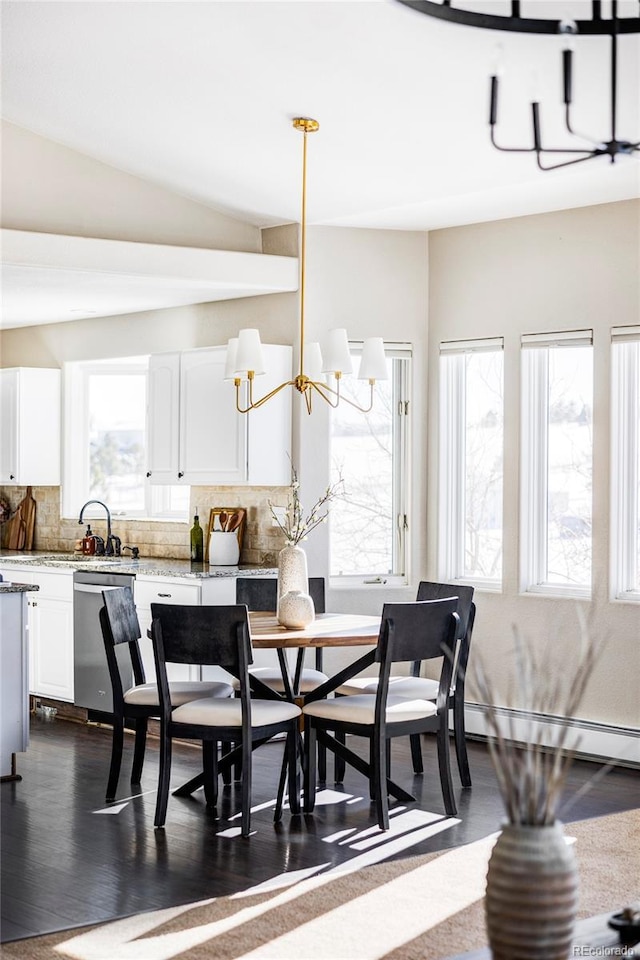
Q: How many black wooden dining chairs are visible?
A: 5